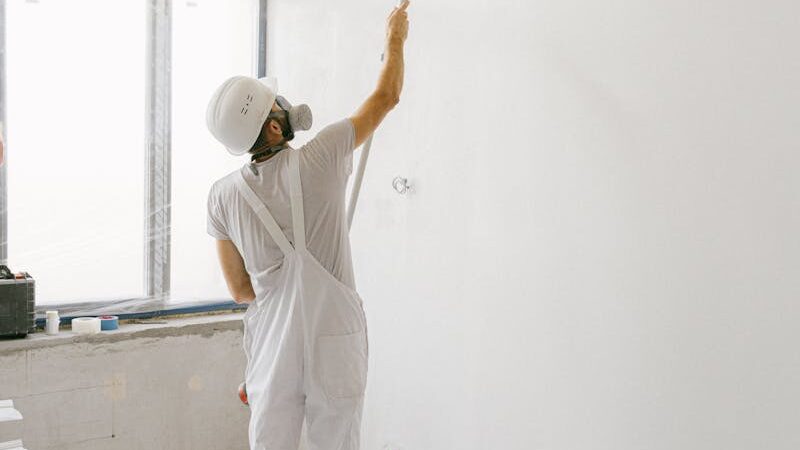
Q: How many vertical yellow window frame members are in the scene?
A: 0